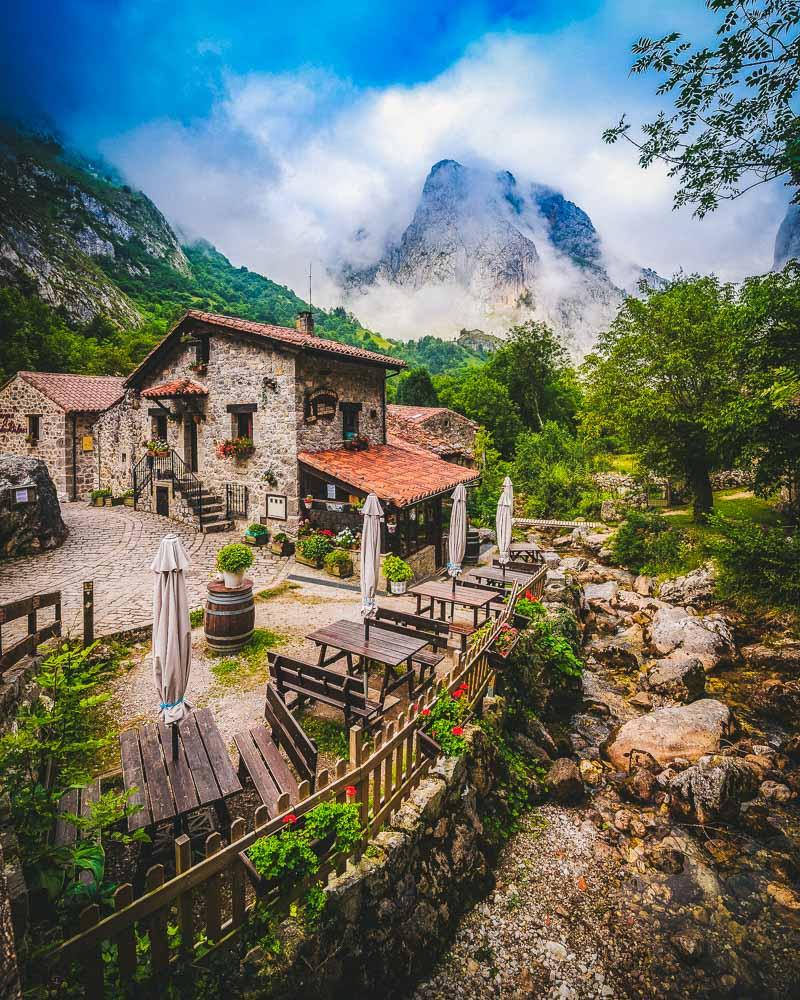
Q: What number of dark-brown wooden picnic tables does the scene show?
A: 5